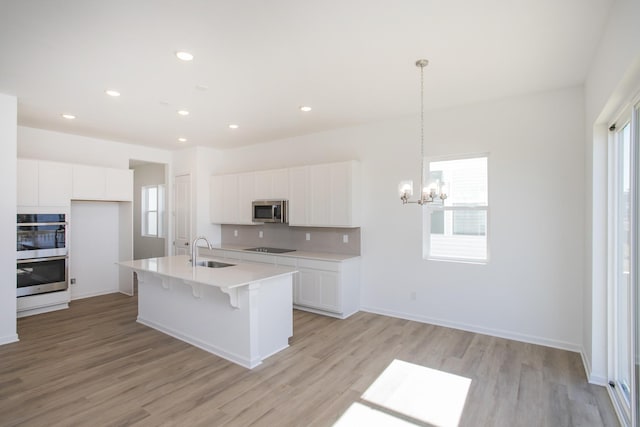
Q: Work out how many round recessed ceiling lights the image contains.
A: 7